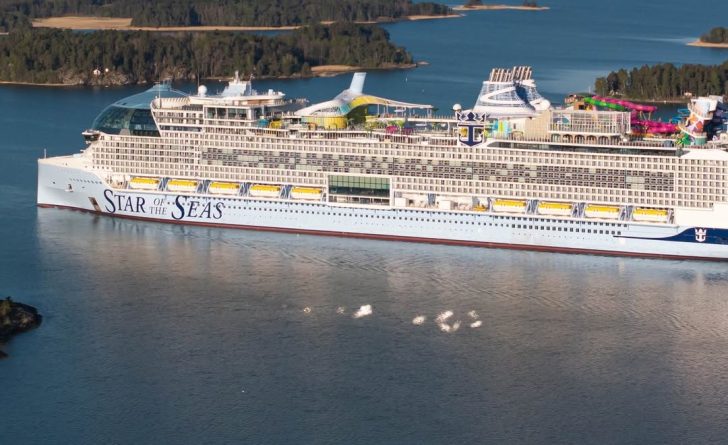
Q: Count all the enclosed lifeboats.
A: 9